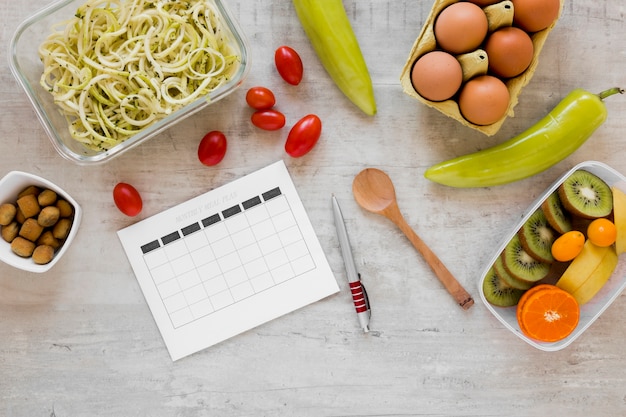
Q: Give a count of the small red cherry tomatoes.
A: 6